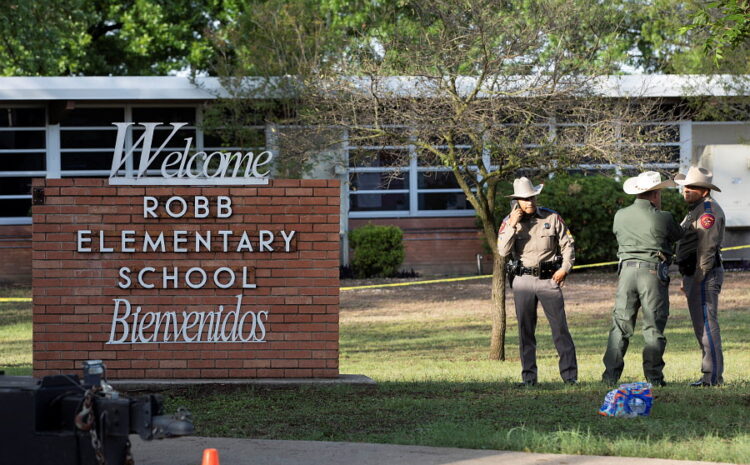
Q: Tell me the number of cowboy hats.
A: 3